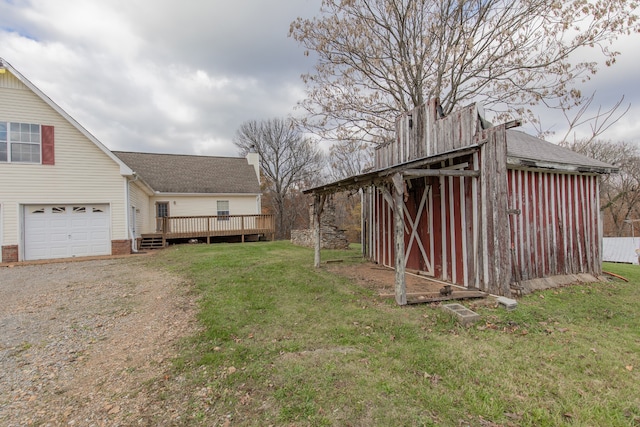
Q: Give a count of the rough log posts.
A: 2